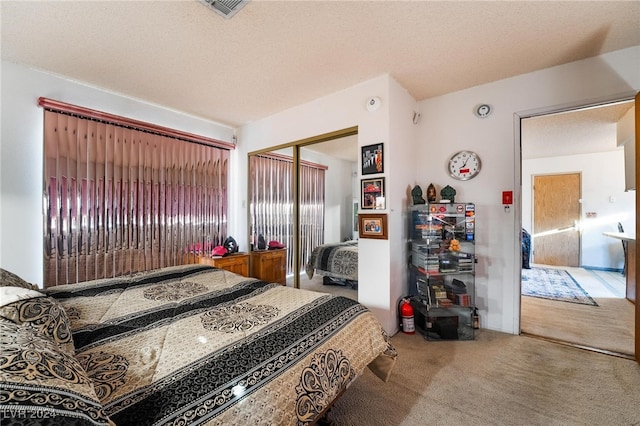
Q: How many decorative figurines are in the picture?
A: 3